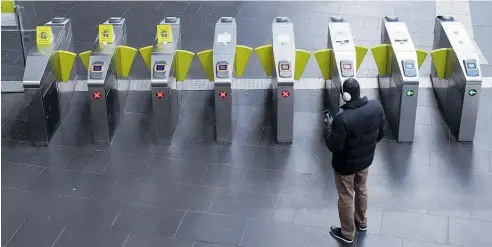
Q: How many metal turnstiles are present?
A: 8